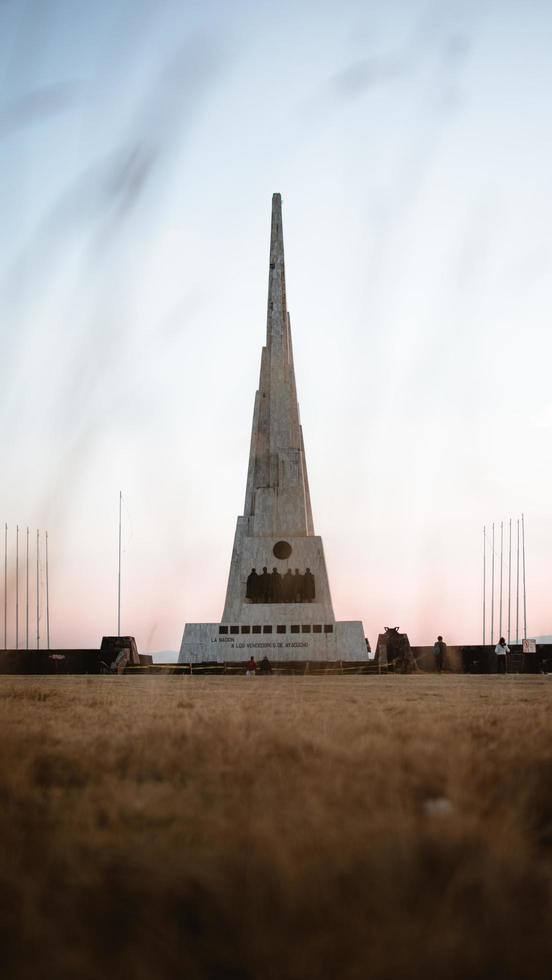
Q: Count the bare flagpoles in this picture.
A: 12